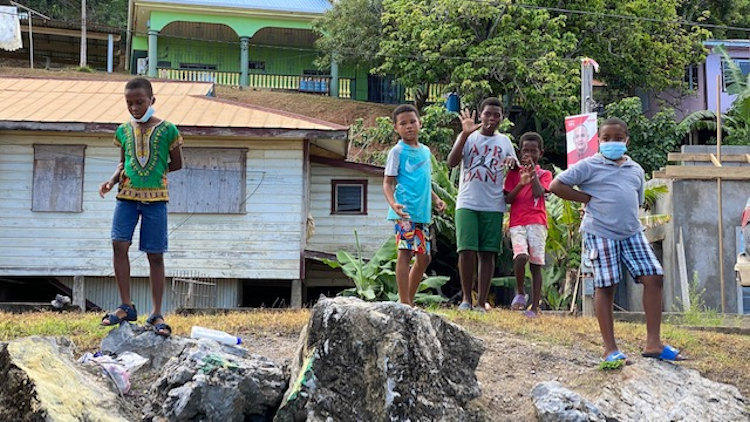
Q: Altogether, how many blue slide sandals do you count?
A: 2